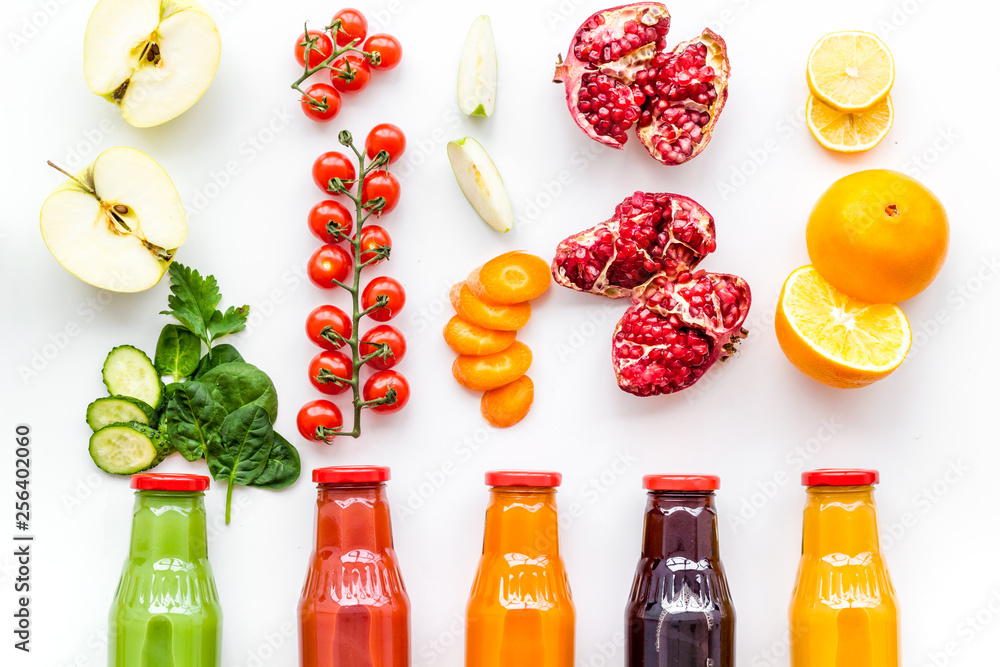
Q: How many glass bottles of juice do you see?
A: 5